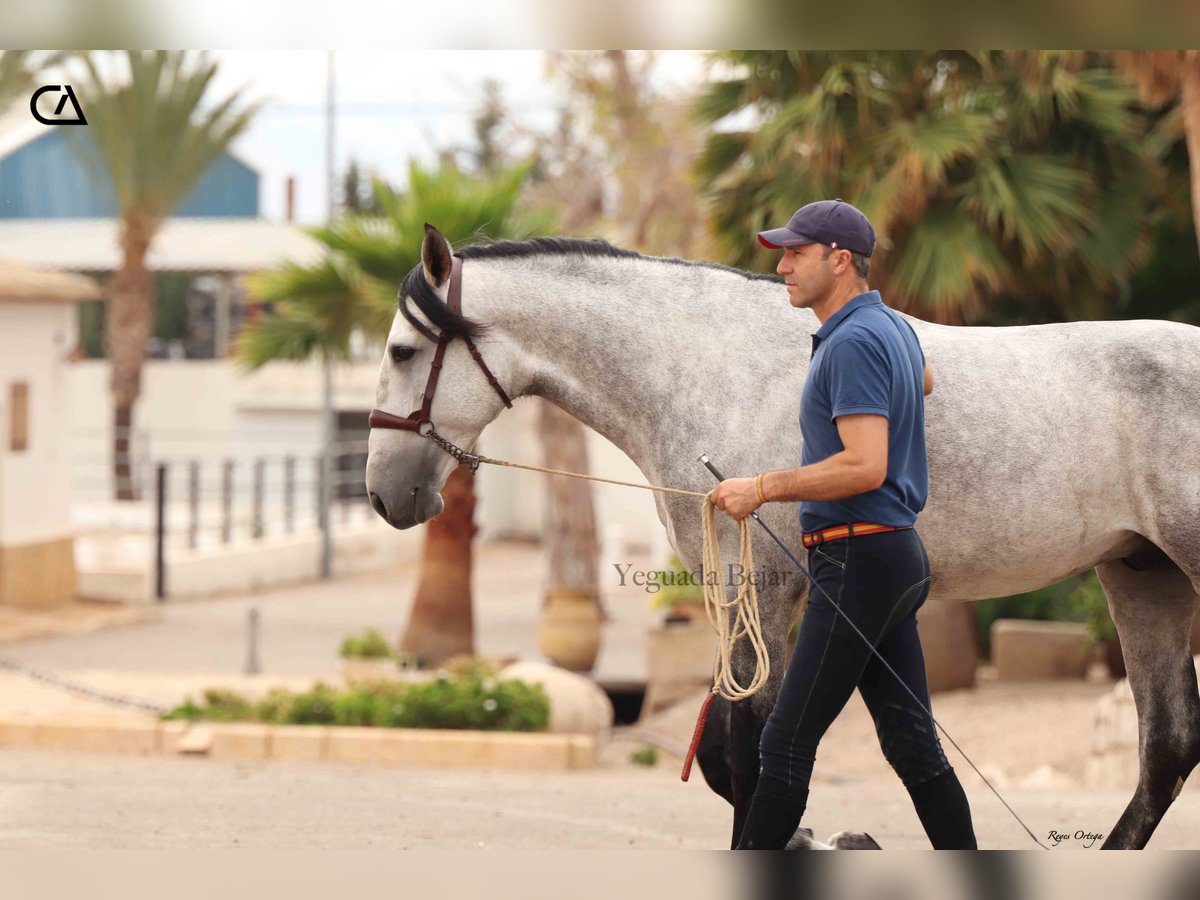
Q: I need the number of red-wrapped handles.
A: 1